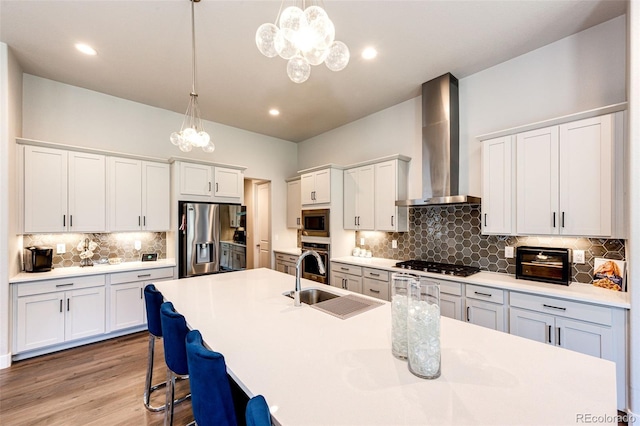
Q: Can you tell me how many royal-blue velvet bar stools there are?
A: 4